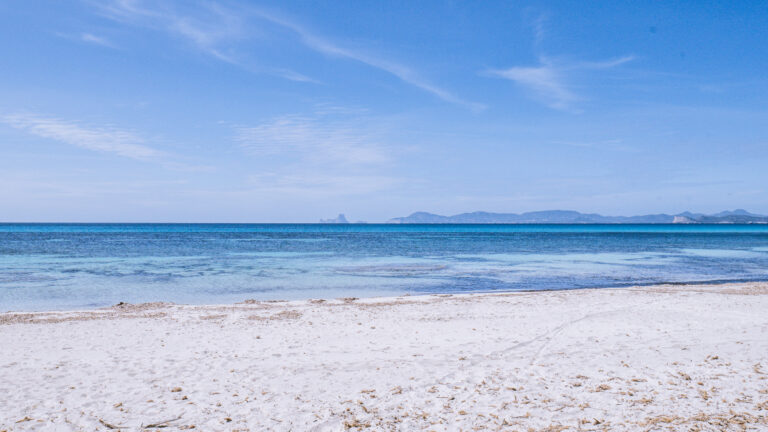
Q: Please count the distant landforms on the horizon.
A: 2